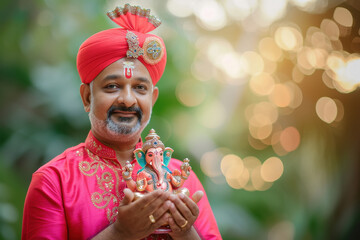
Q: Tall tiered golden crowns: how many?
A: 1